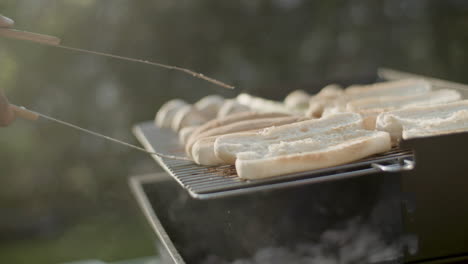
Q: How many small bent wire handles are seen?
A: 1